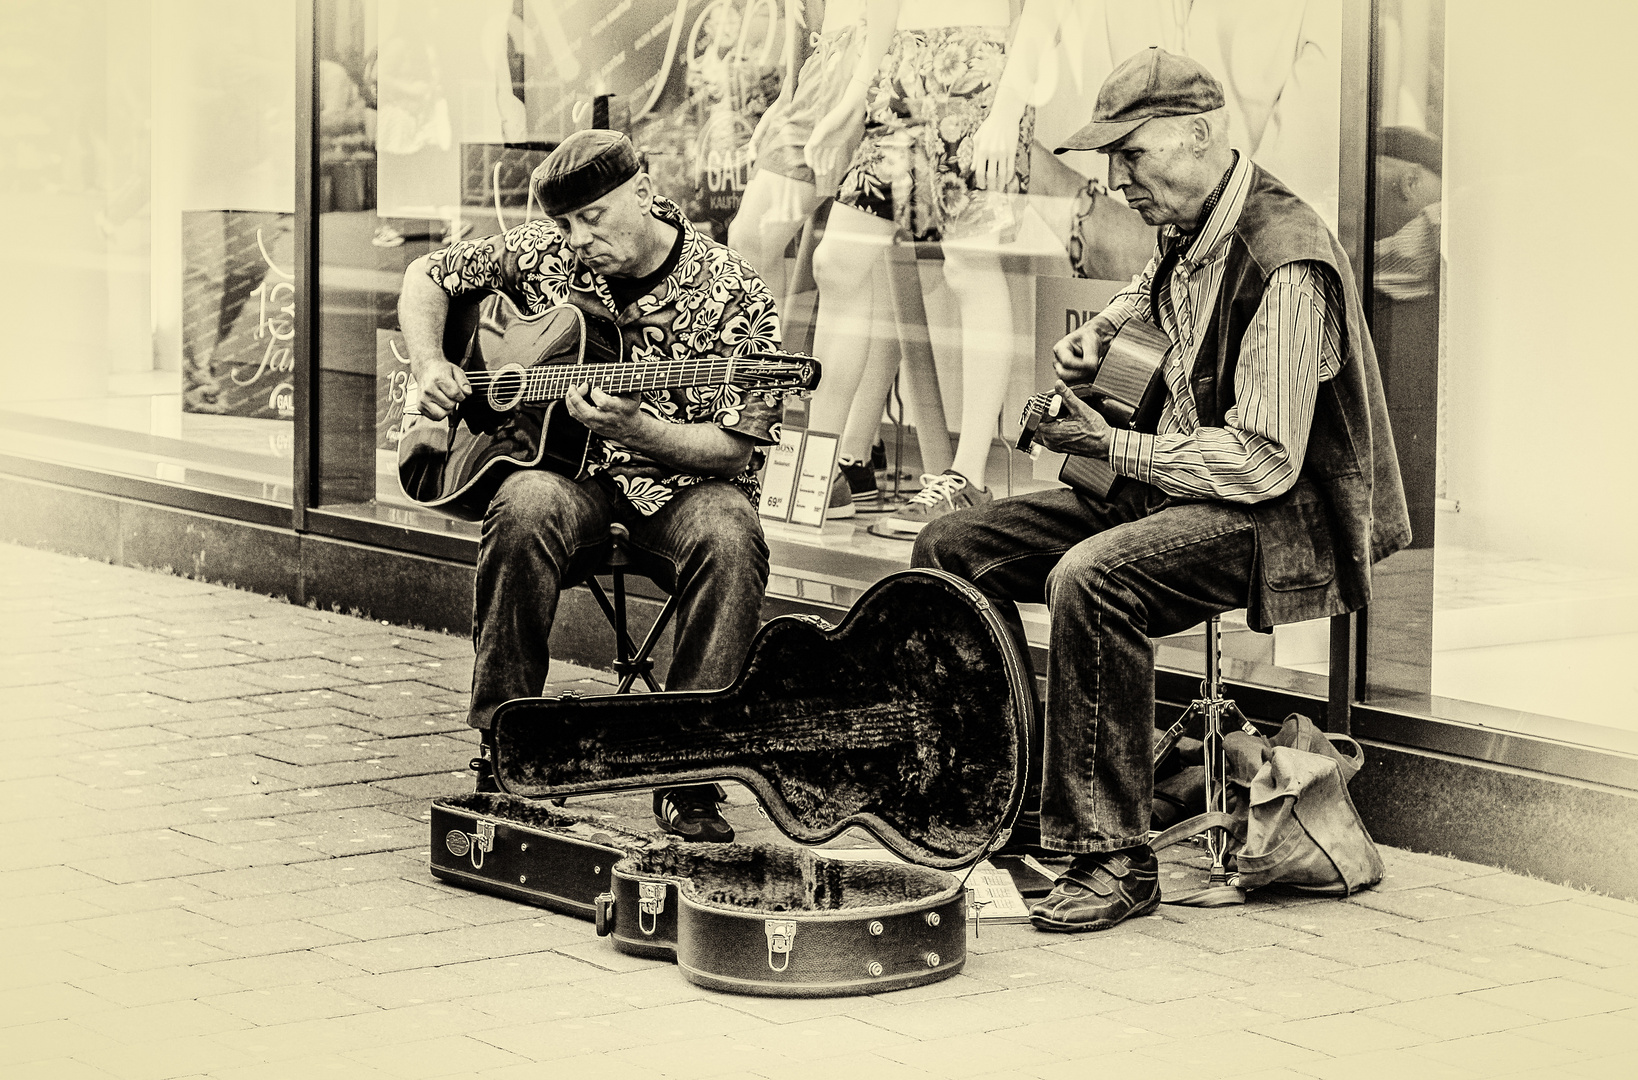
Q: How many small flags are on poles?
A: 0